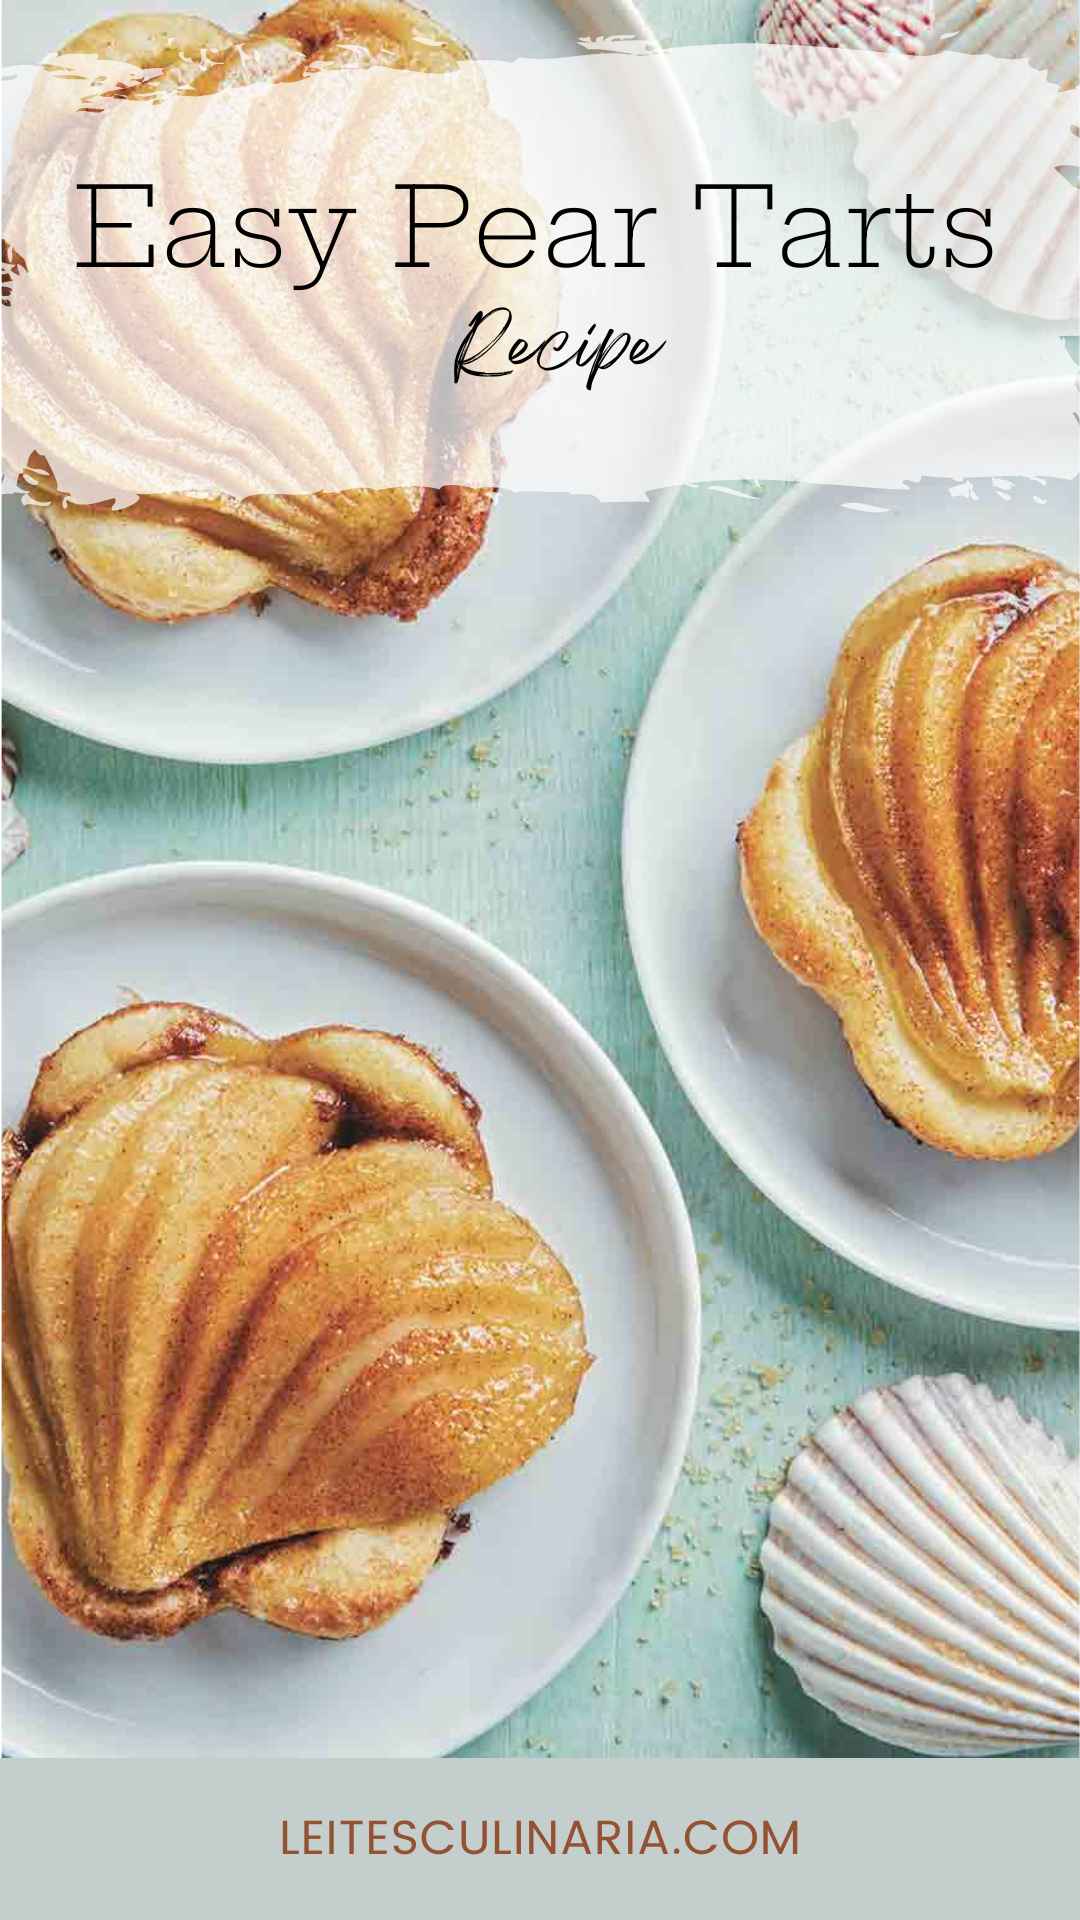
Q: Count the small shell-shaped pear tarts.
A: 3